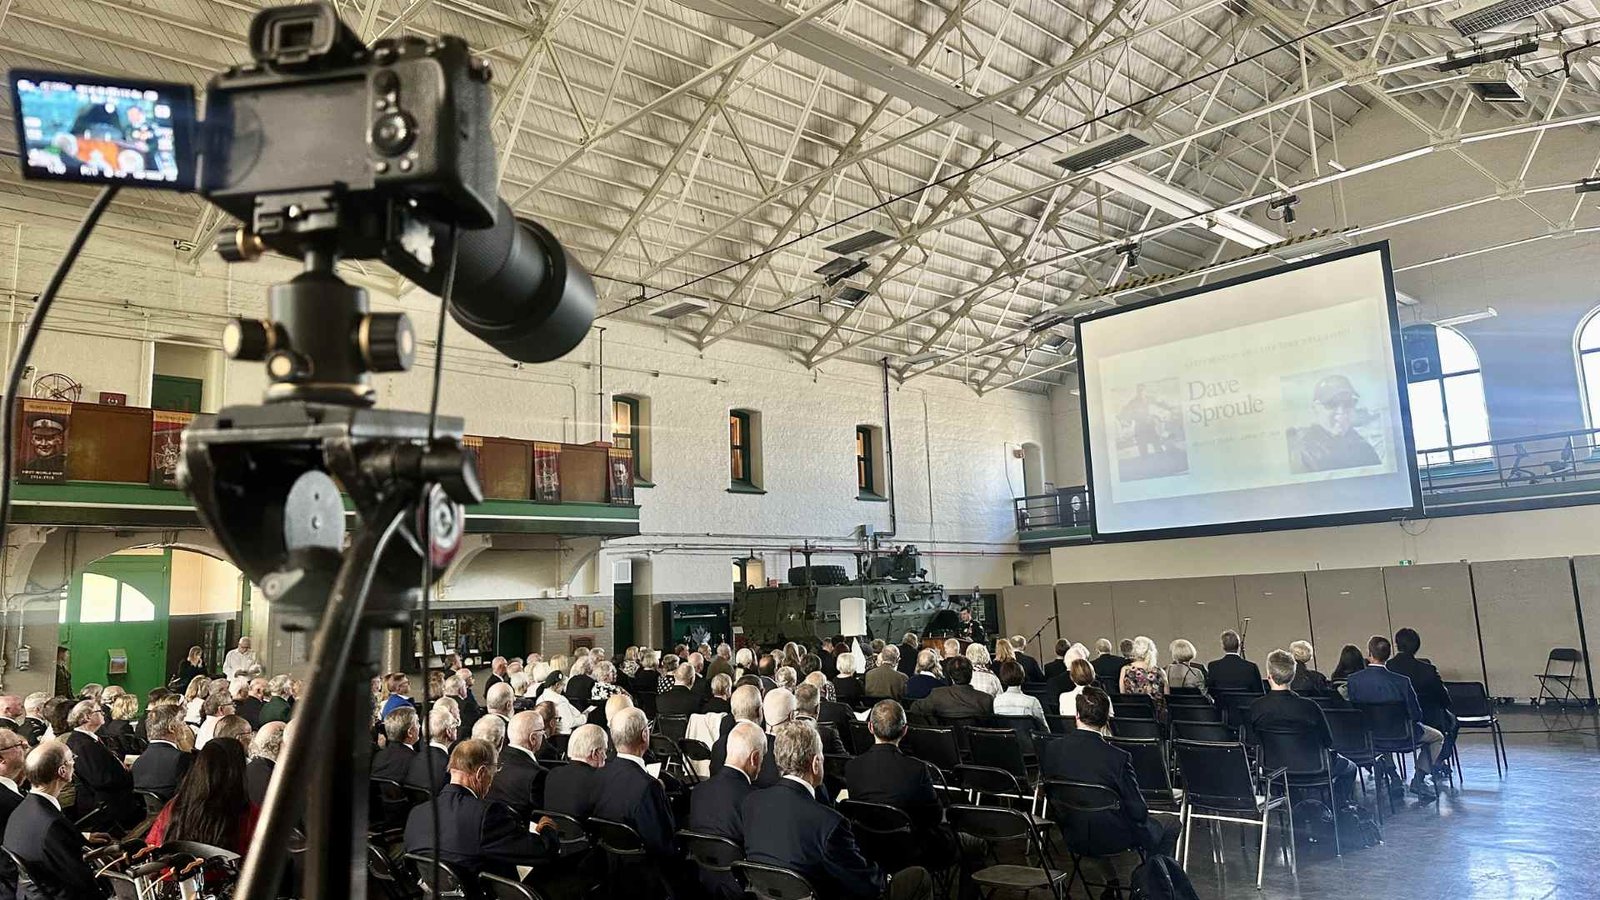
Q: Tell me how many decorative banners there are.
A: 5